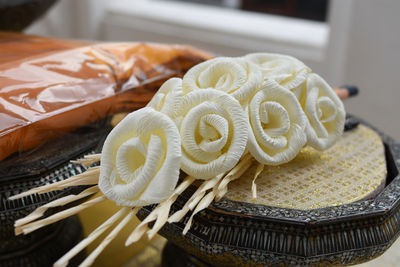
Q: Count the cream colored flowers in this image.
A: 7